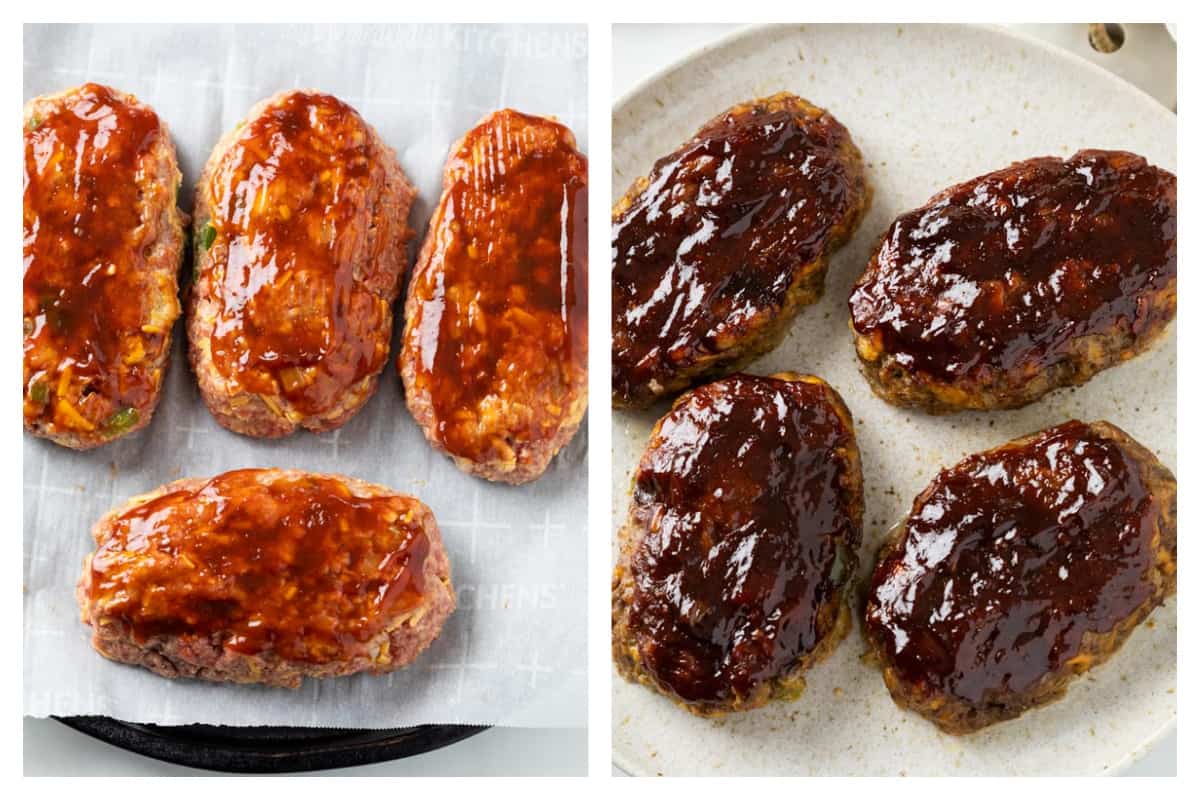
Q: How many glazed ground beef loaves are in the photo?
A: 8